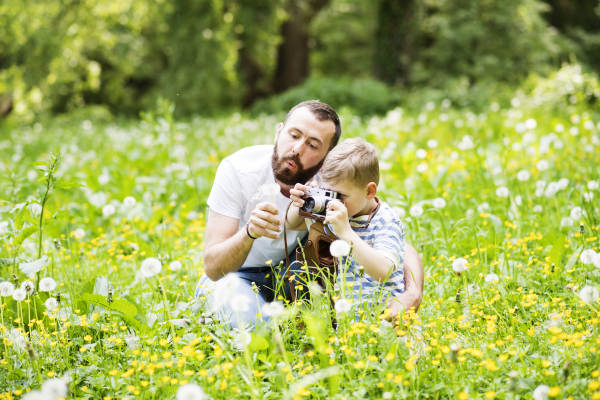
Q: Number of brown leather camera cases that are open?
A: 1